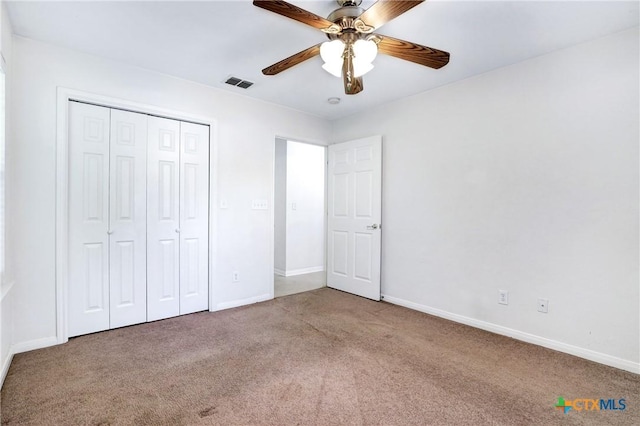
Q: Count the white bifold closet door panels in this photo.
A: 4